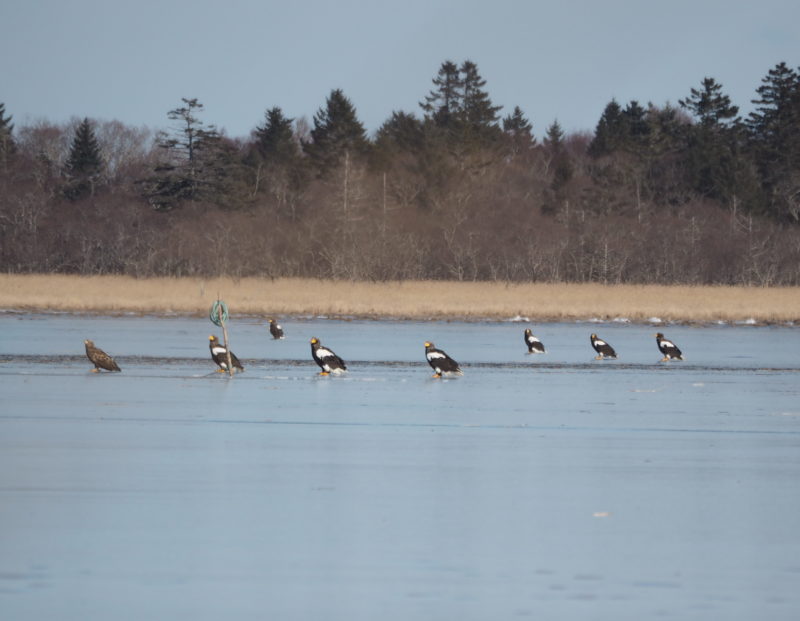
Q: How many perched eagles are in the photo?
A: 8